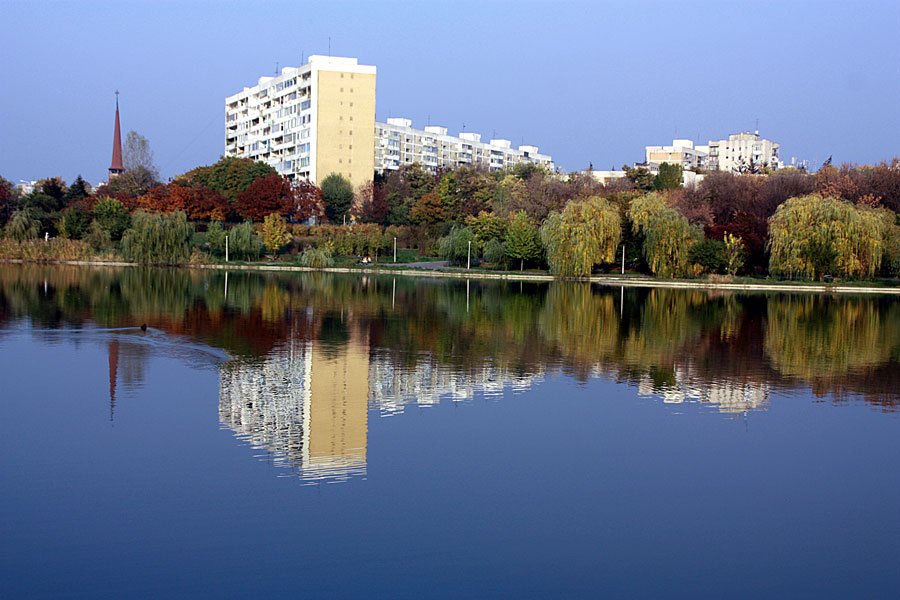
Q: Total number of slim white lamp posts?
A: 4